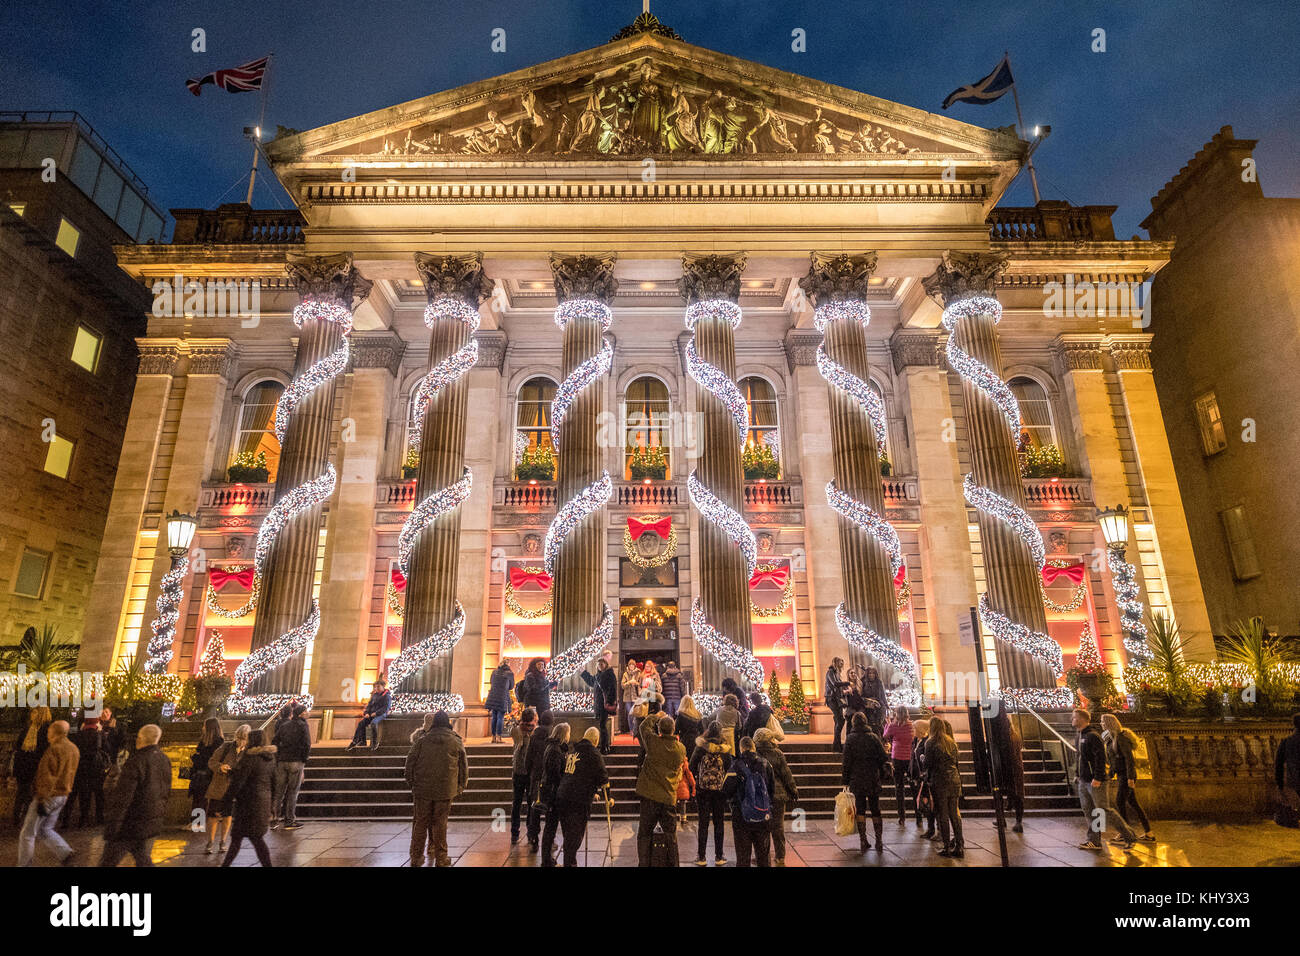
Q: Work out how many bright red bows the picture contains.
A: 7